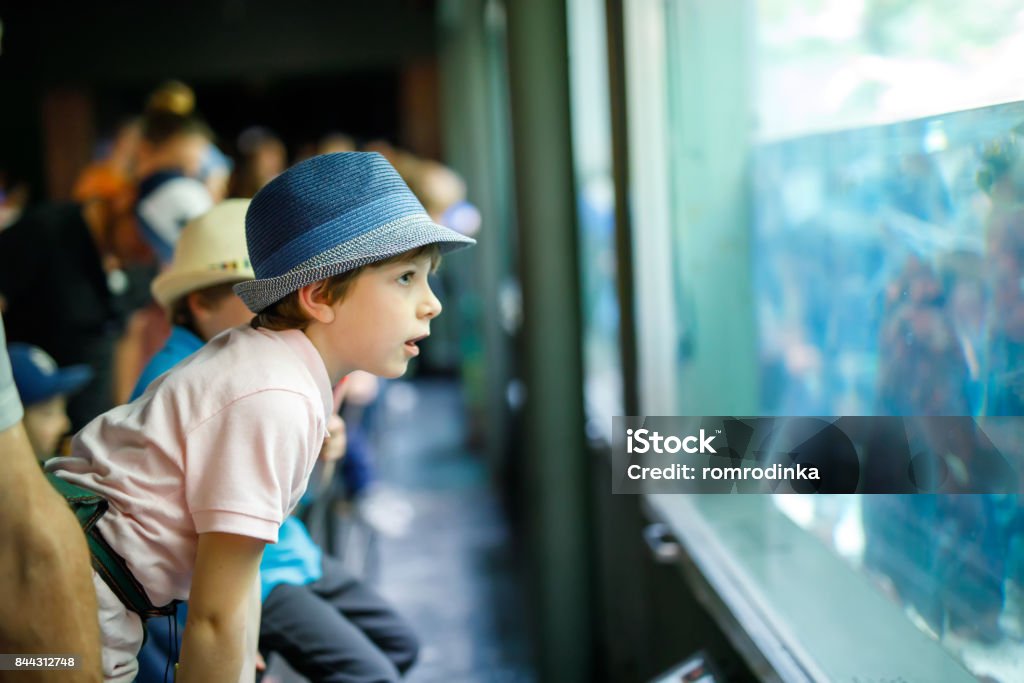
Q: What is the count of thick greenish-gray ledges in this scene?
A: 1